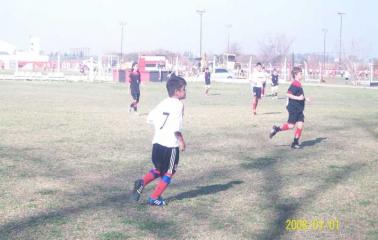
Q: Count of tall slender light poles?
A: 5